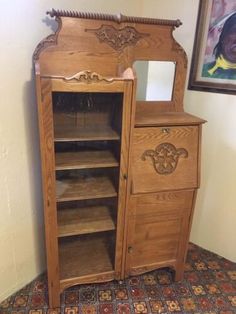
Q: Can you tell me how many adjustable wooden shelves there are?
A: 4